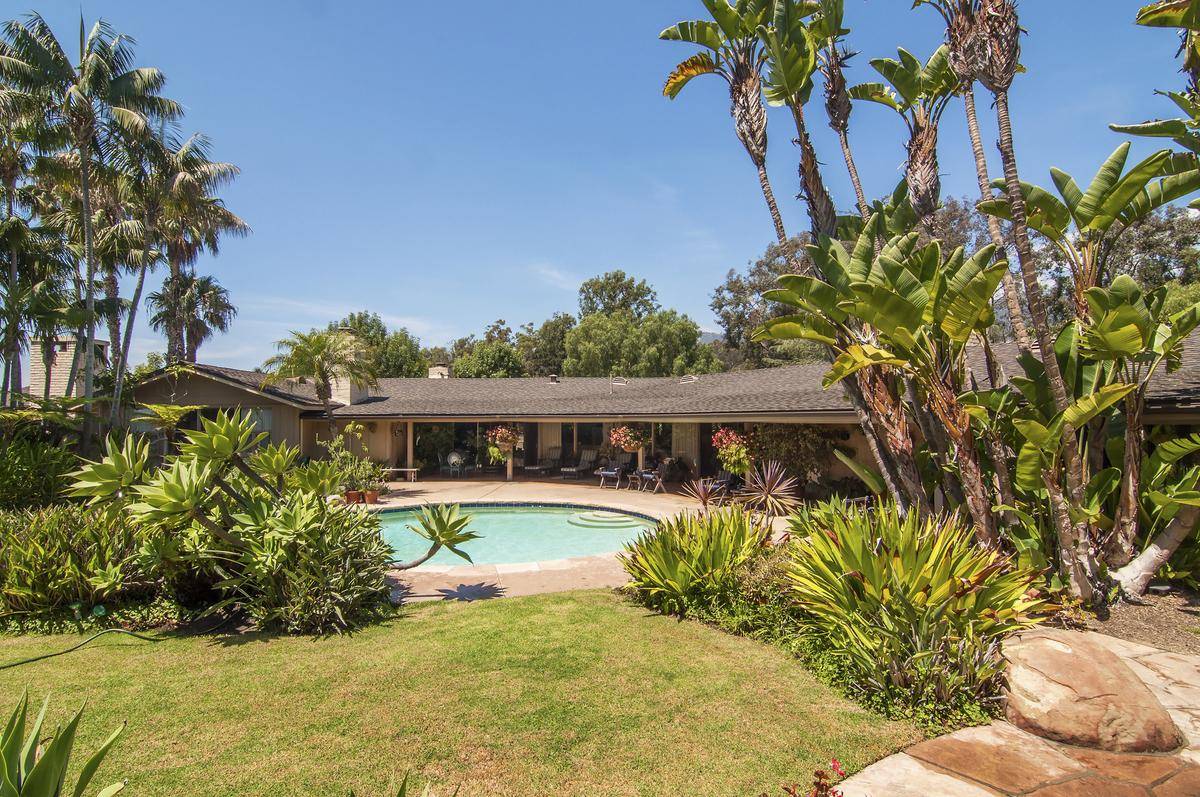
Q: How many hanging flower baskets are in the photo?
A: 3